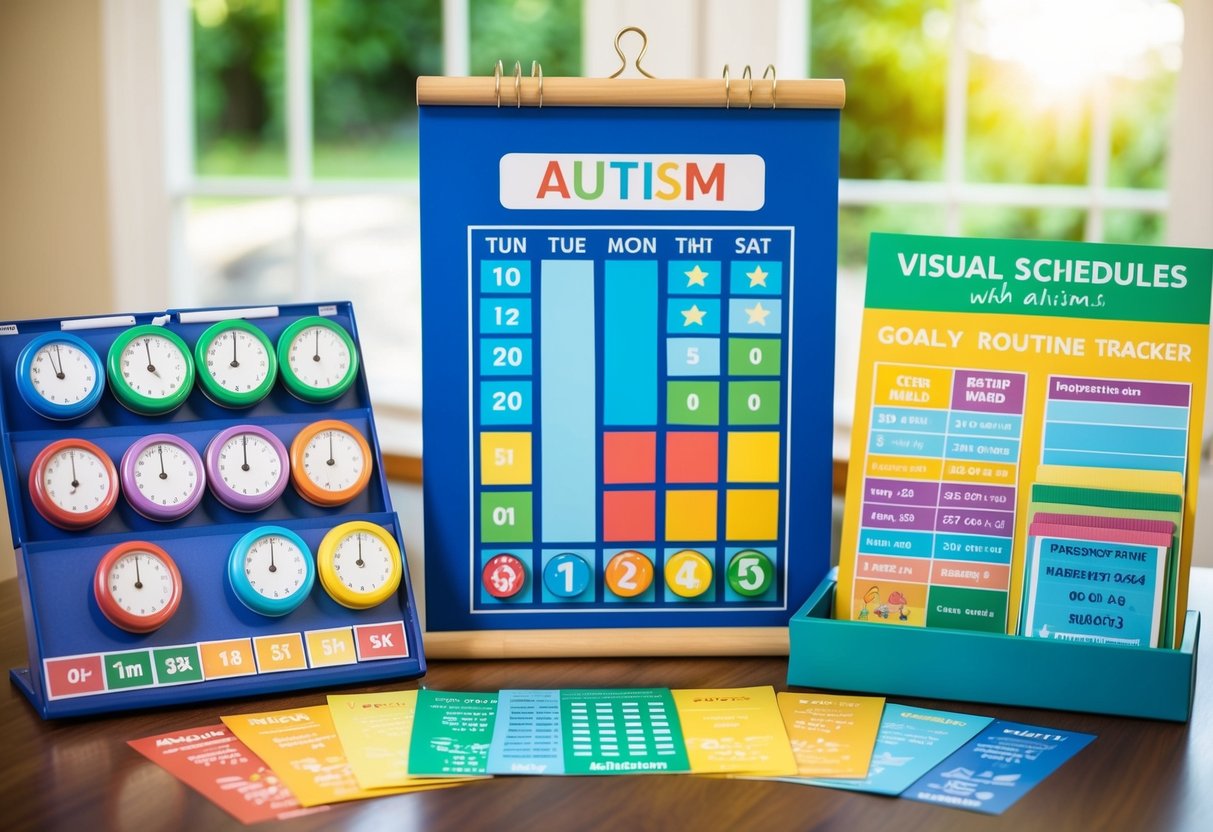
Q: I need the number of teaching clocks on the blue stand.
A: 11